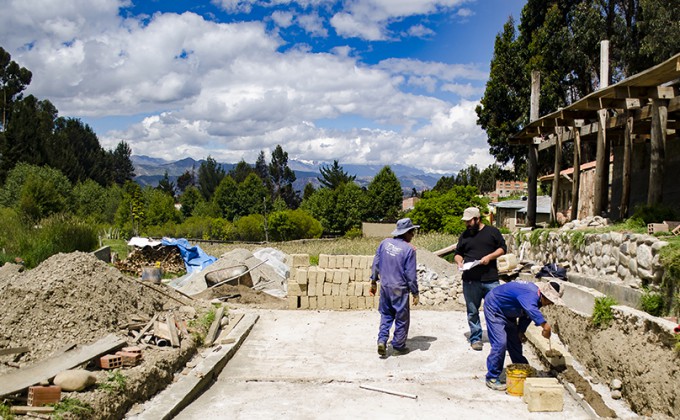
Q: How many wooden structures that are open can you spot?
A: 1